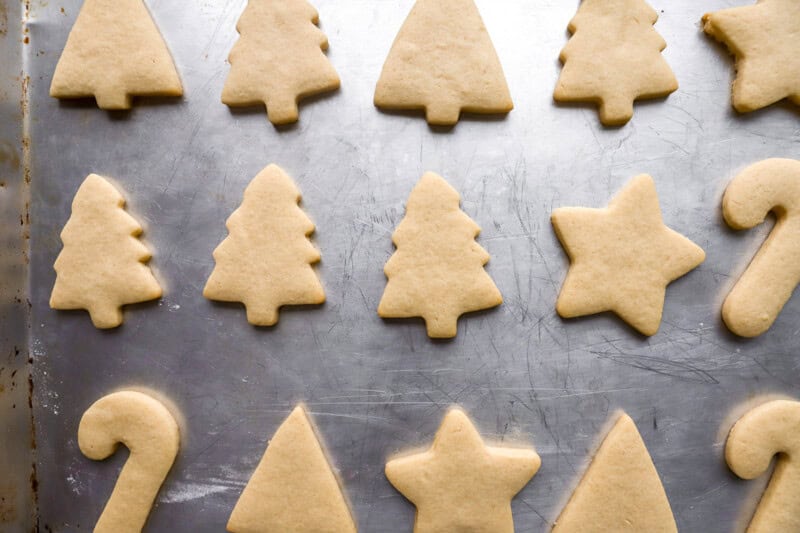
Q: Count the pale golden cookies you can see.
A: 15